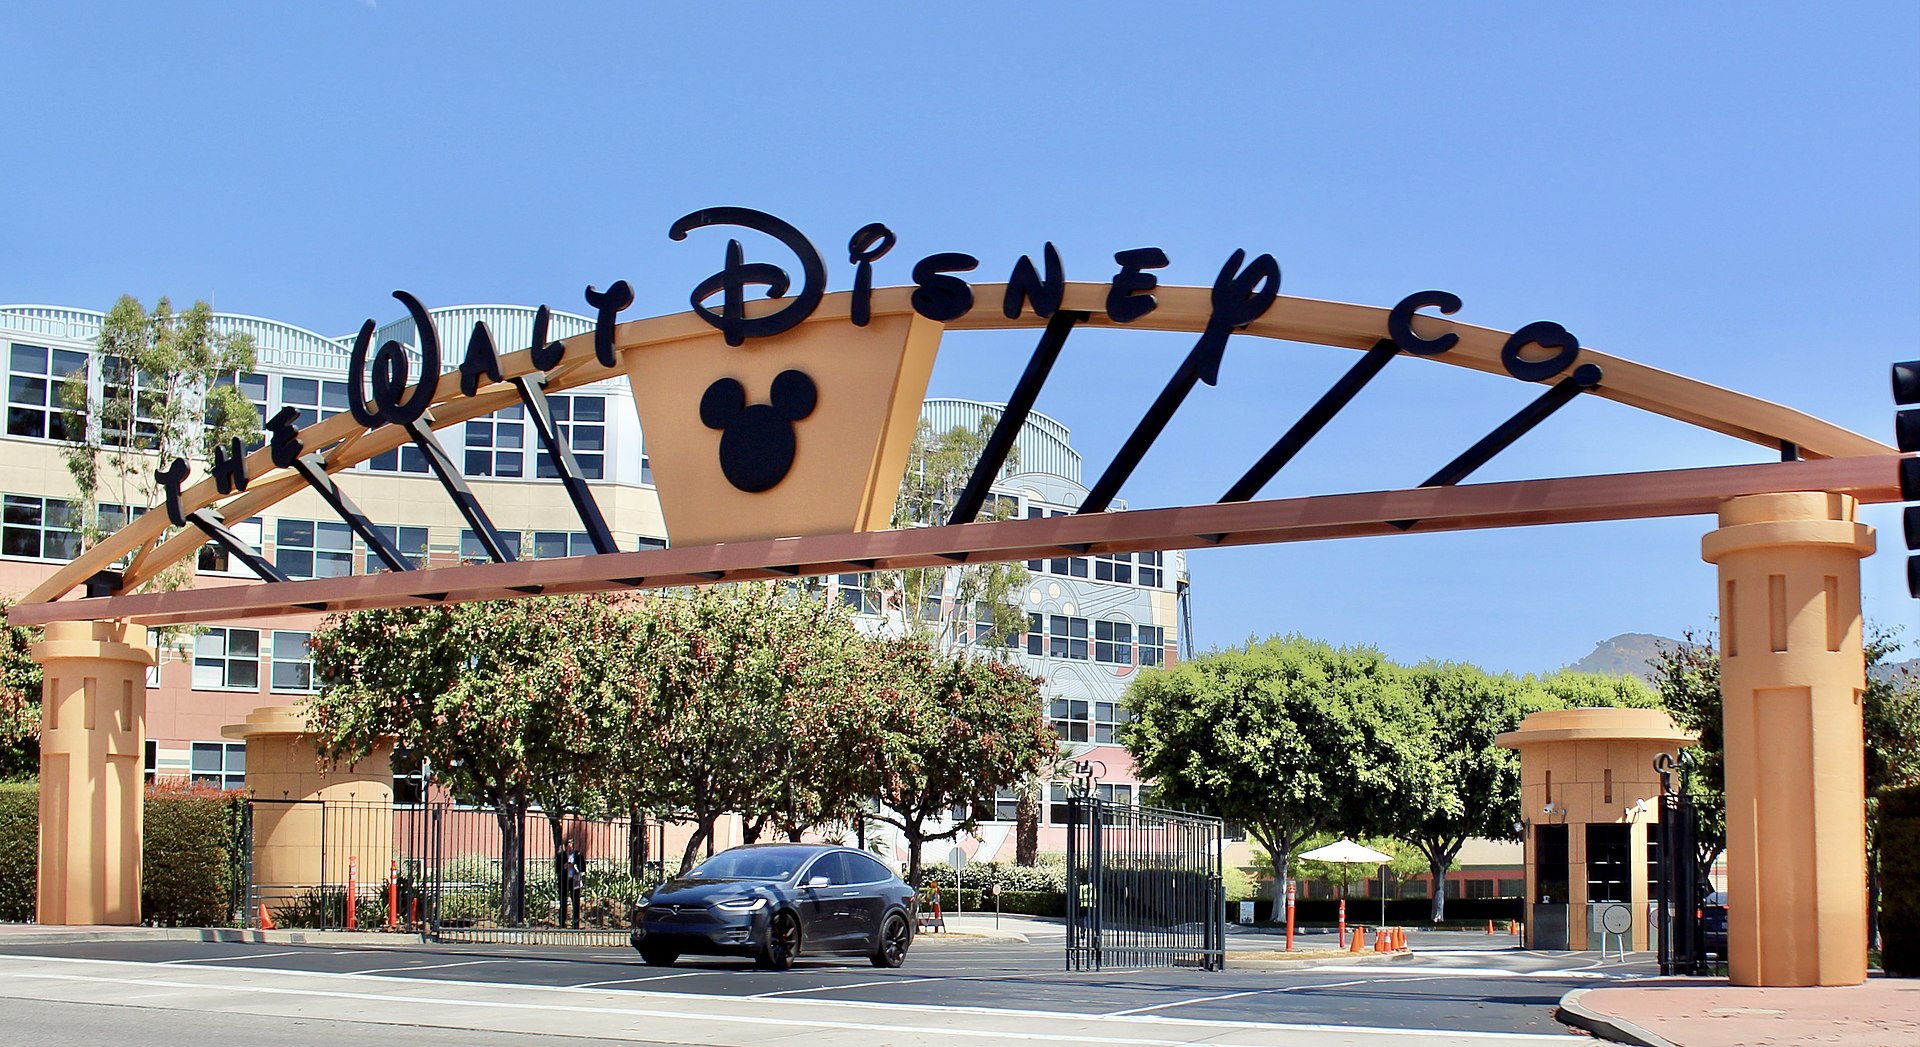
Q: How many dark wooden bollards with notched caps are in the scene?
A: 0